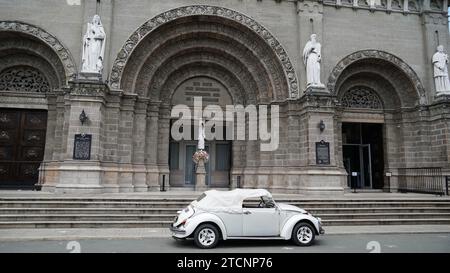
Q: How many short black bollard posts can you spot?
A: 2